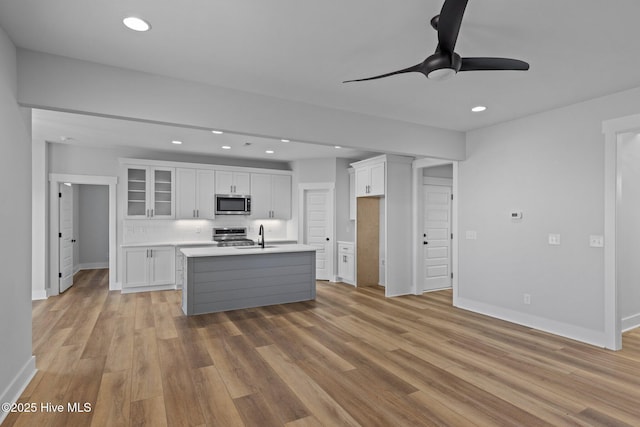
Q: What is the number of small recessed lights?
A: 8